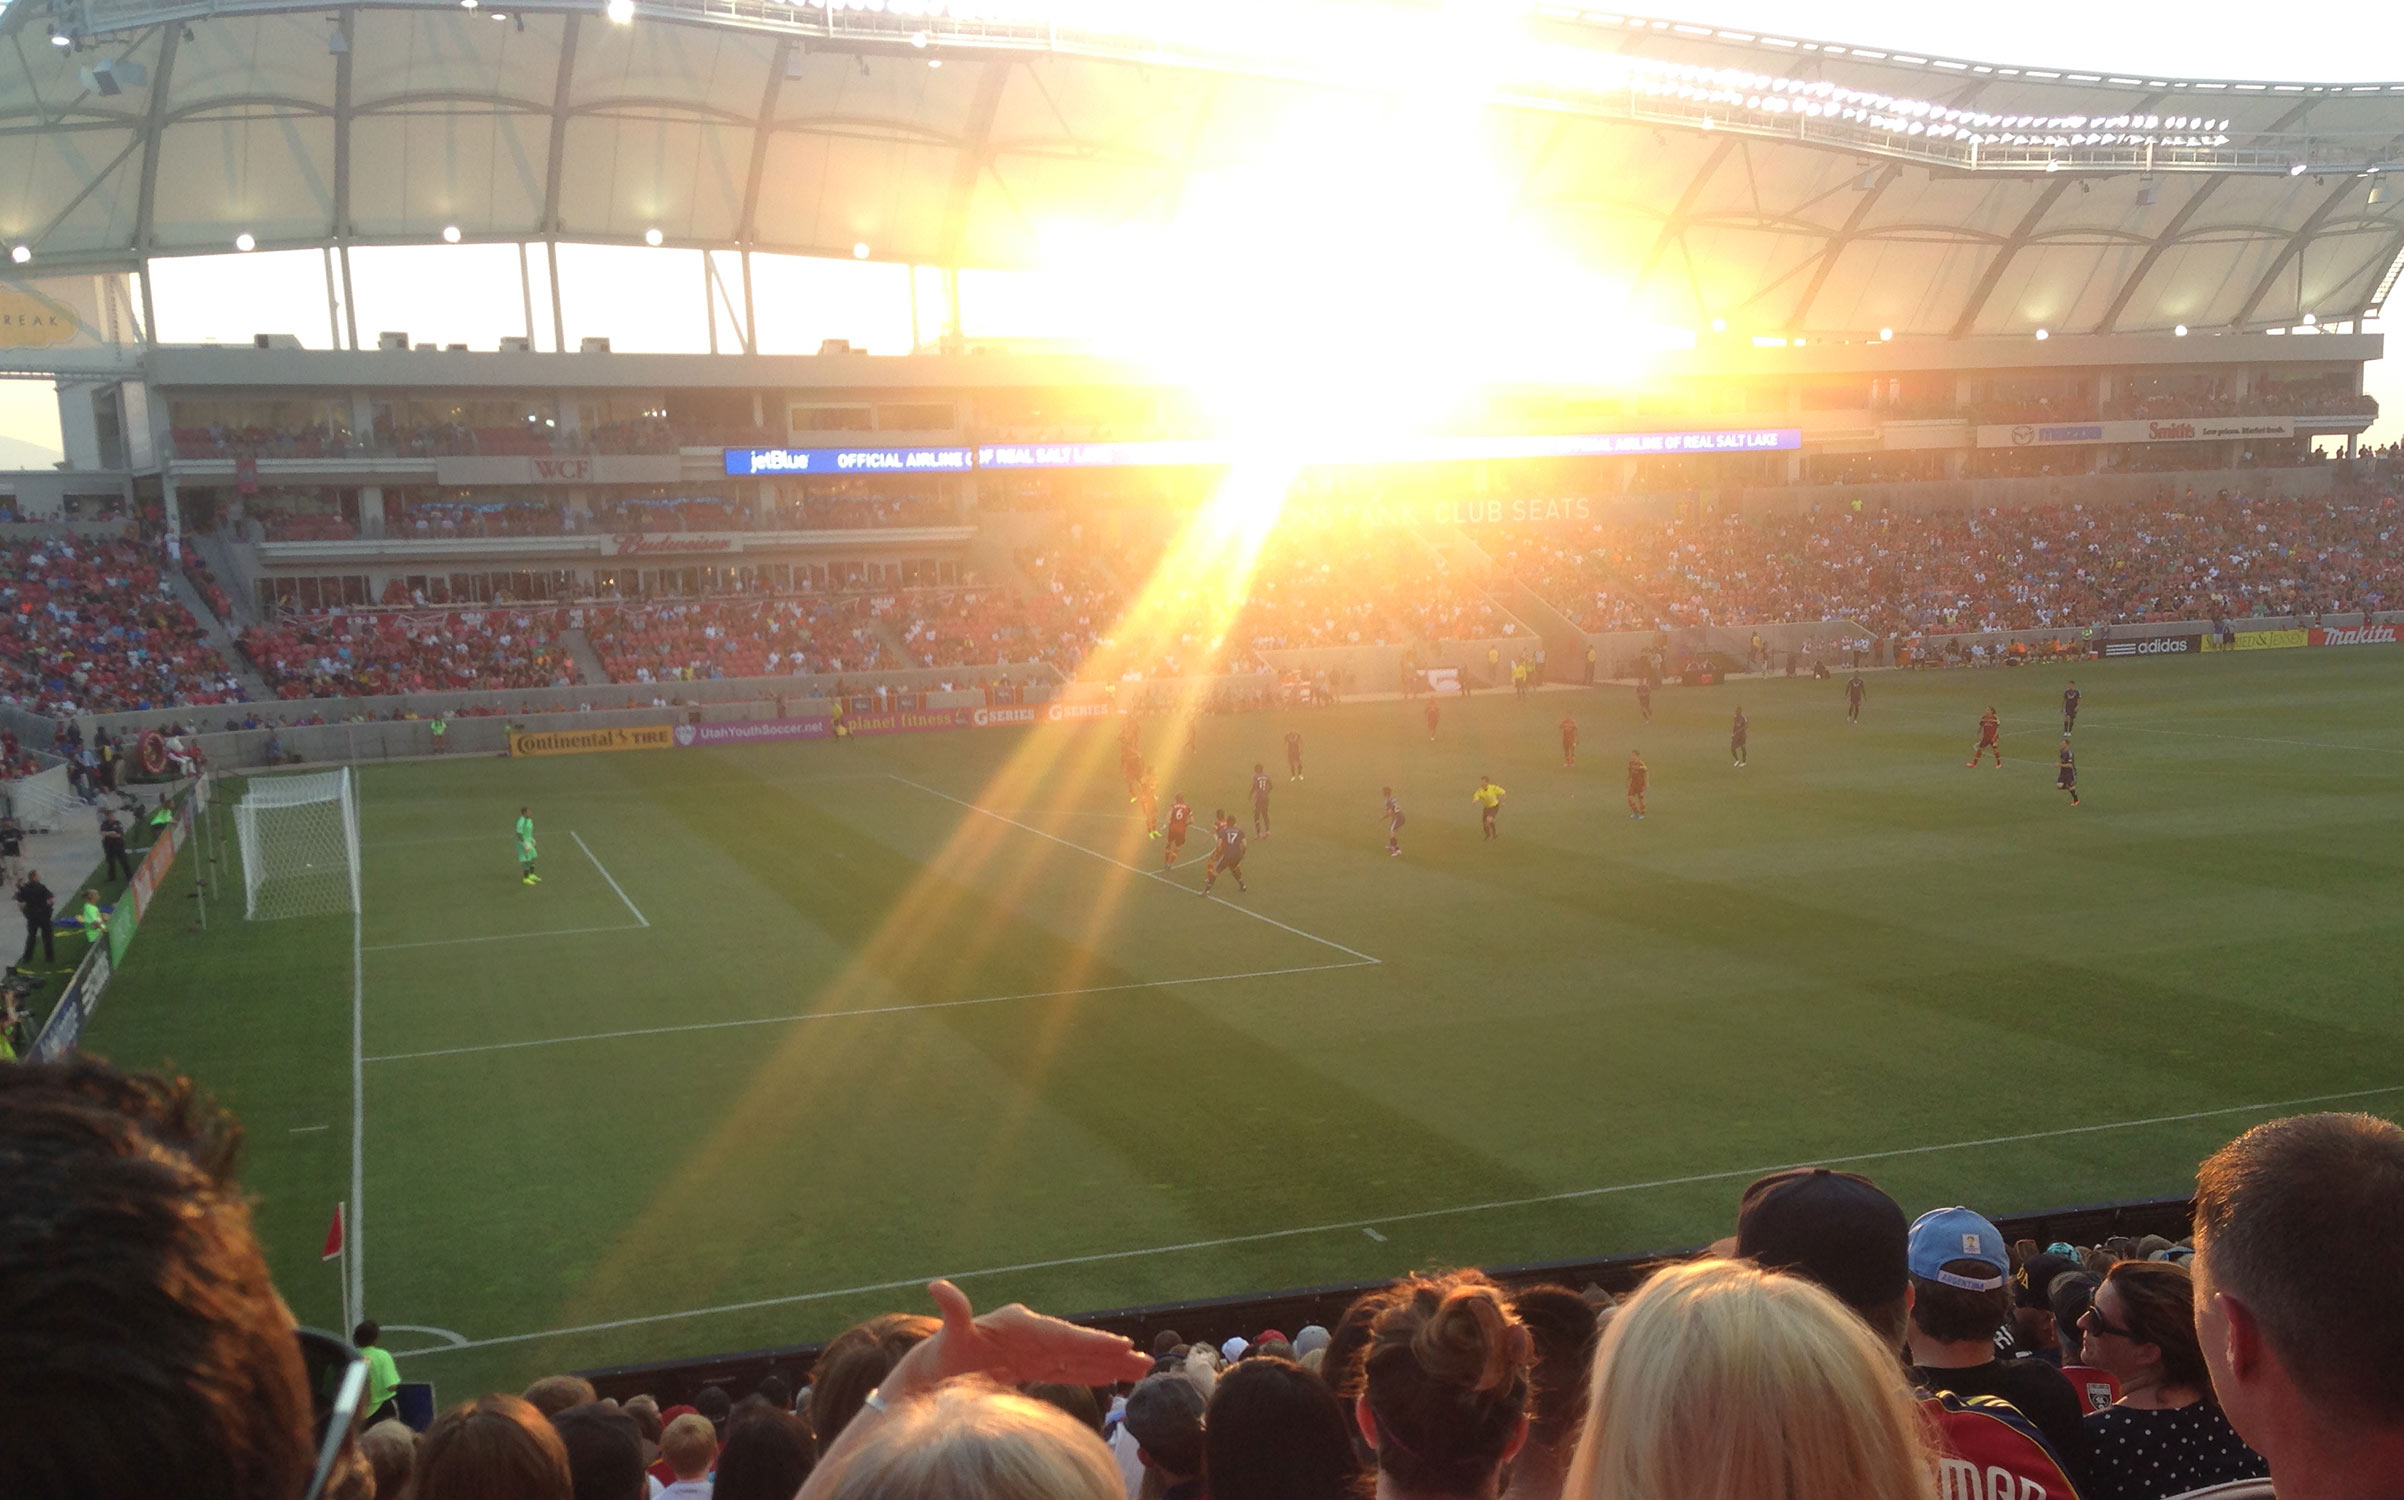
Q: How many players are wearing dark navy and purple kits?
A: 9